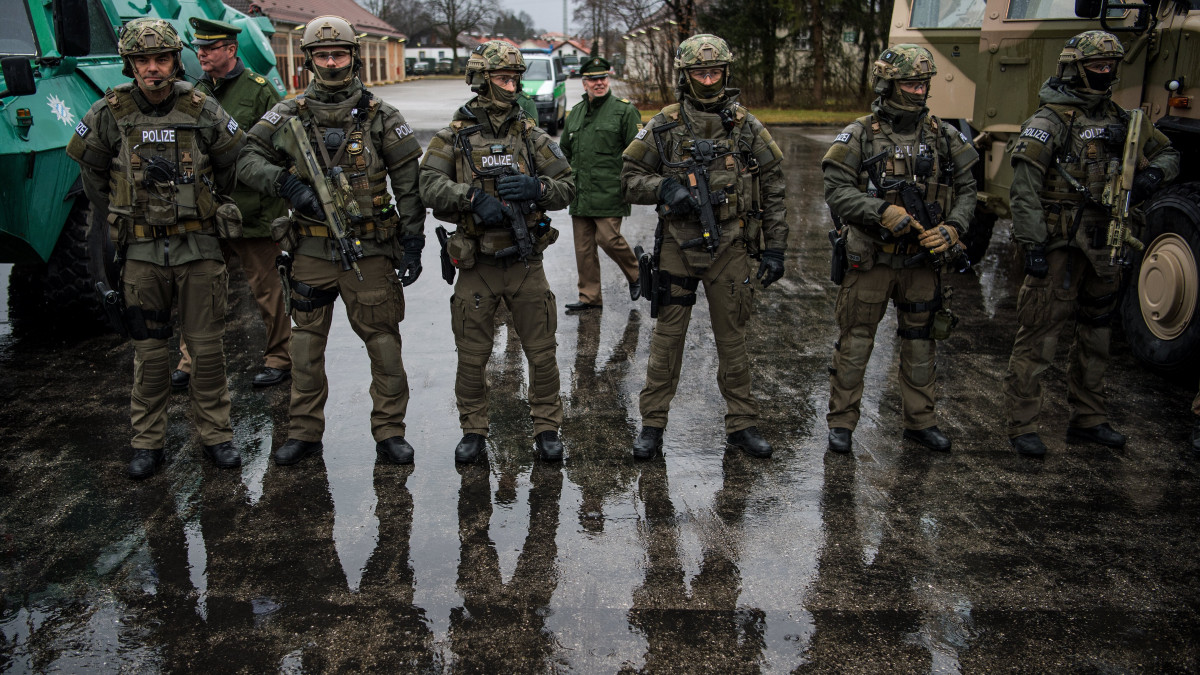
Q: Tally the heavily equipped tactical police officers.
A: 6